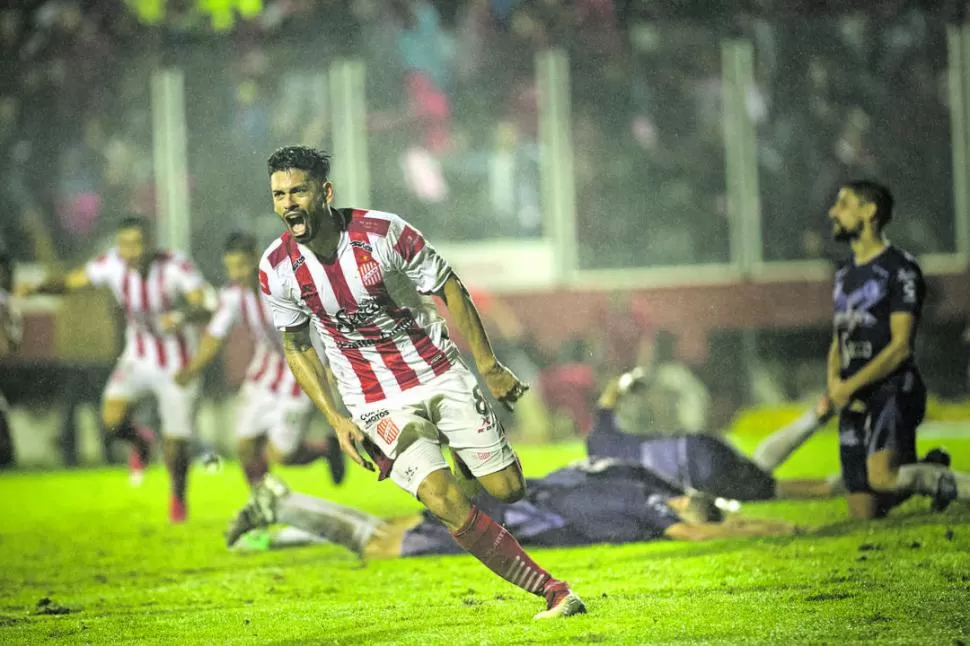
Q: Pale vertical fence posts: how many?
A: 5